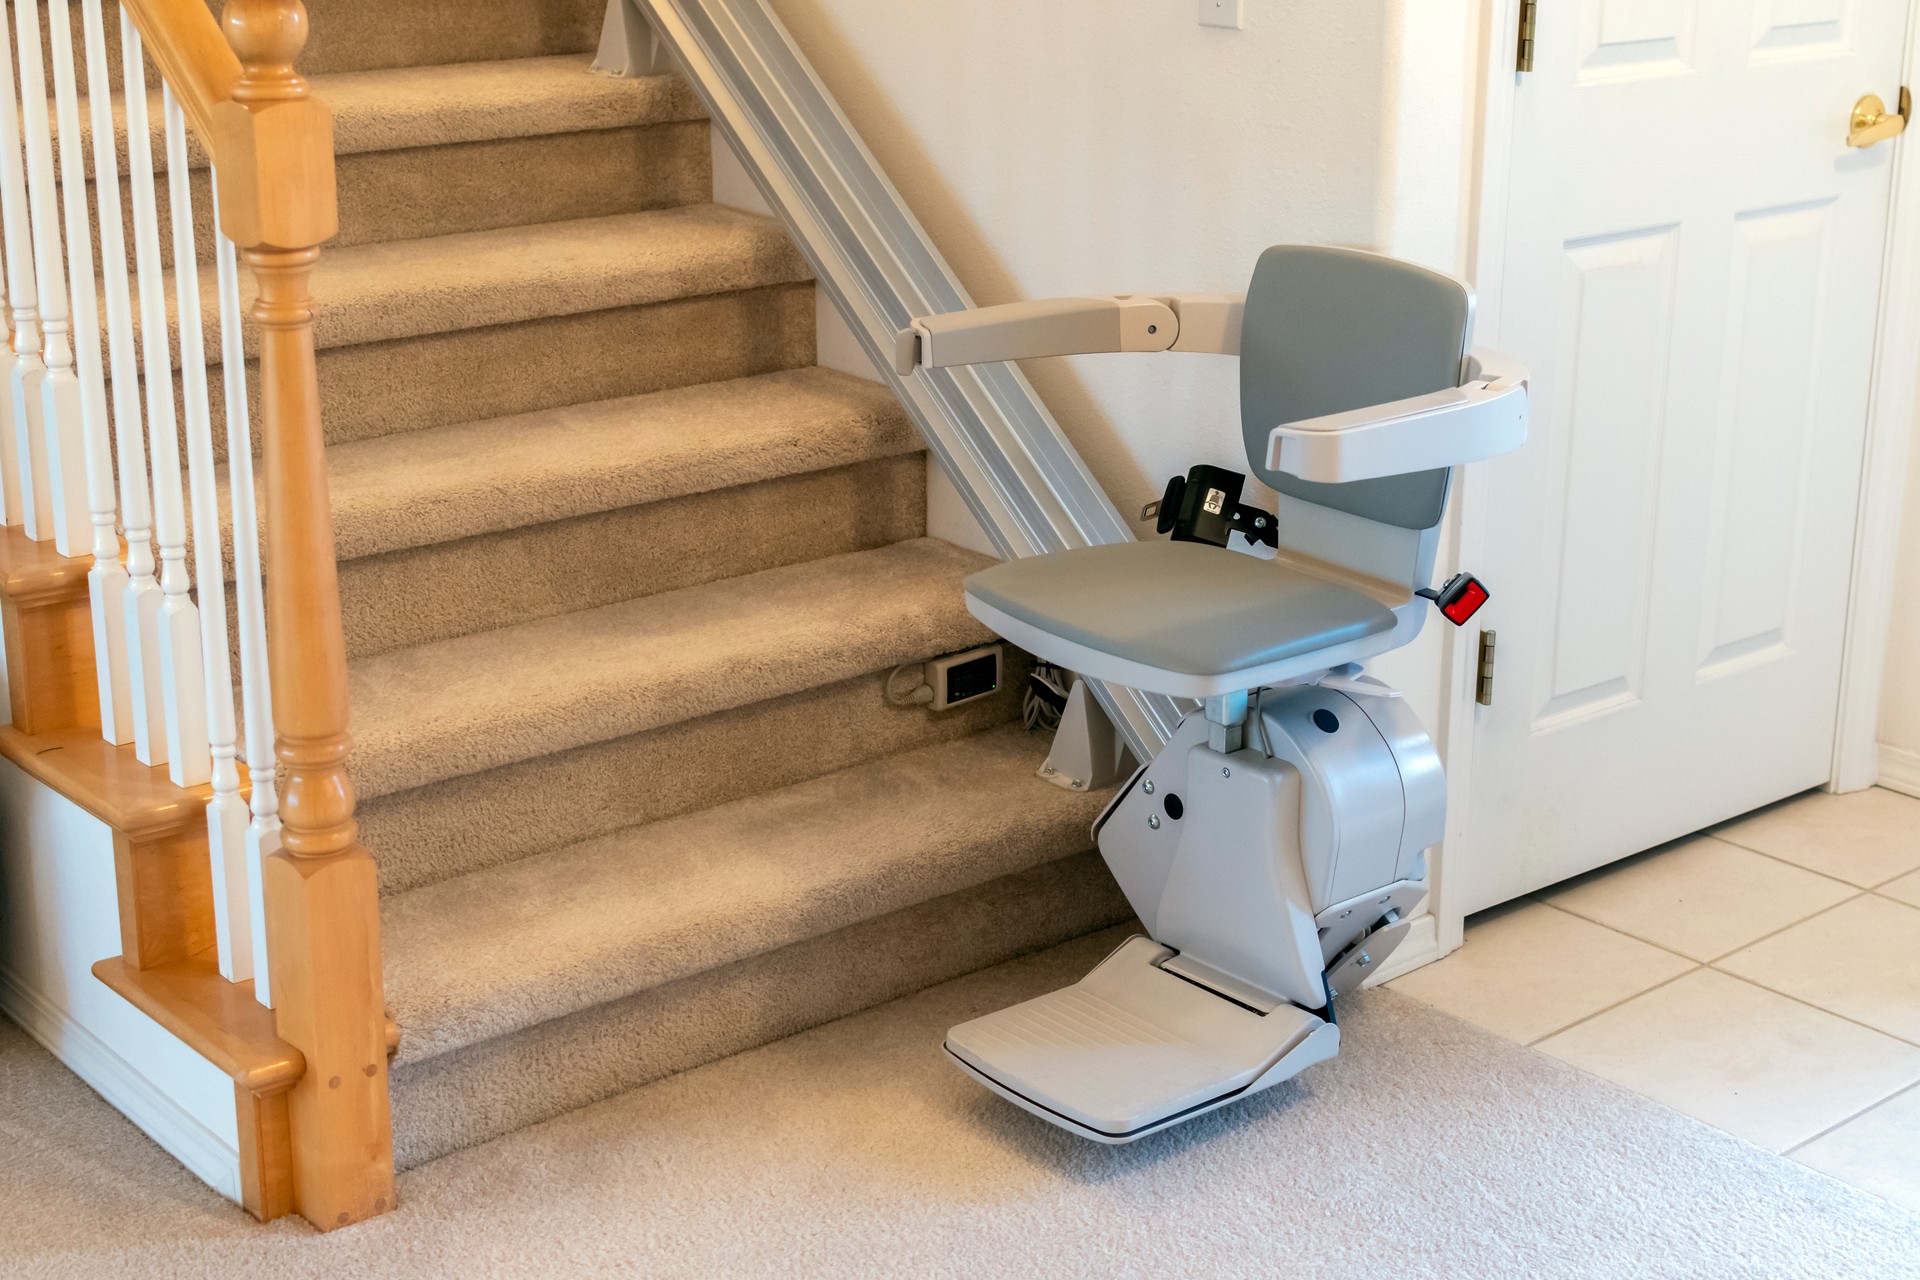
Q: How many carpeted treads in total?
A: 5